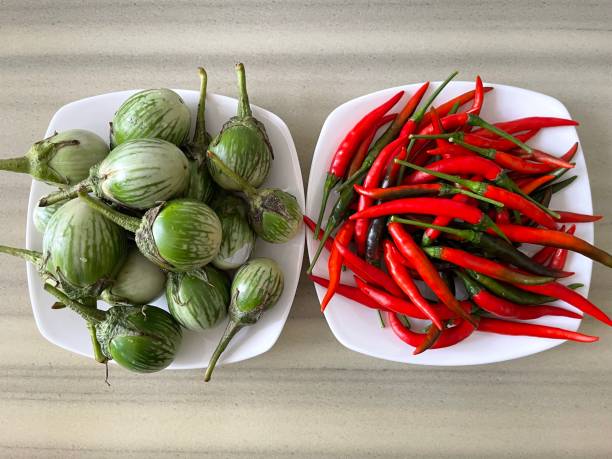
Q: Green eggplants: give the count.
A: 14